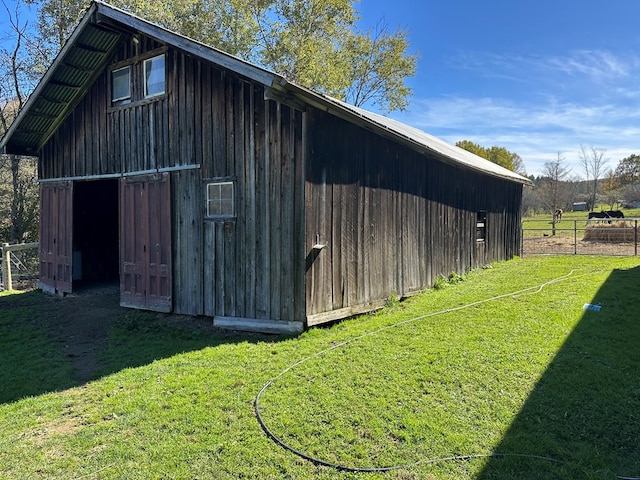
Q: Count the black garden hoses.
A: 1